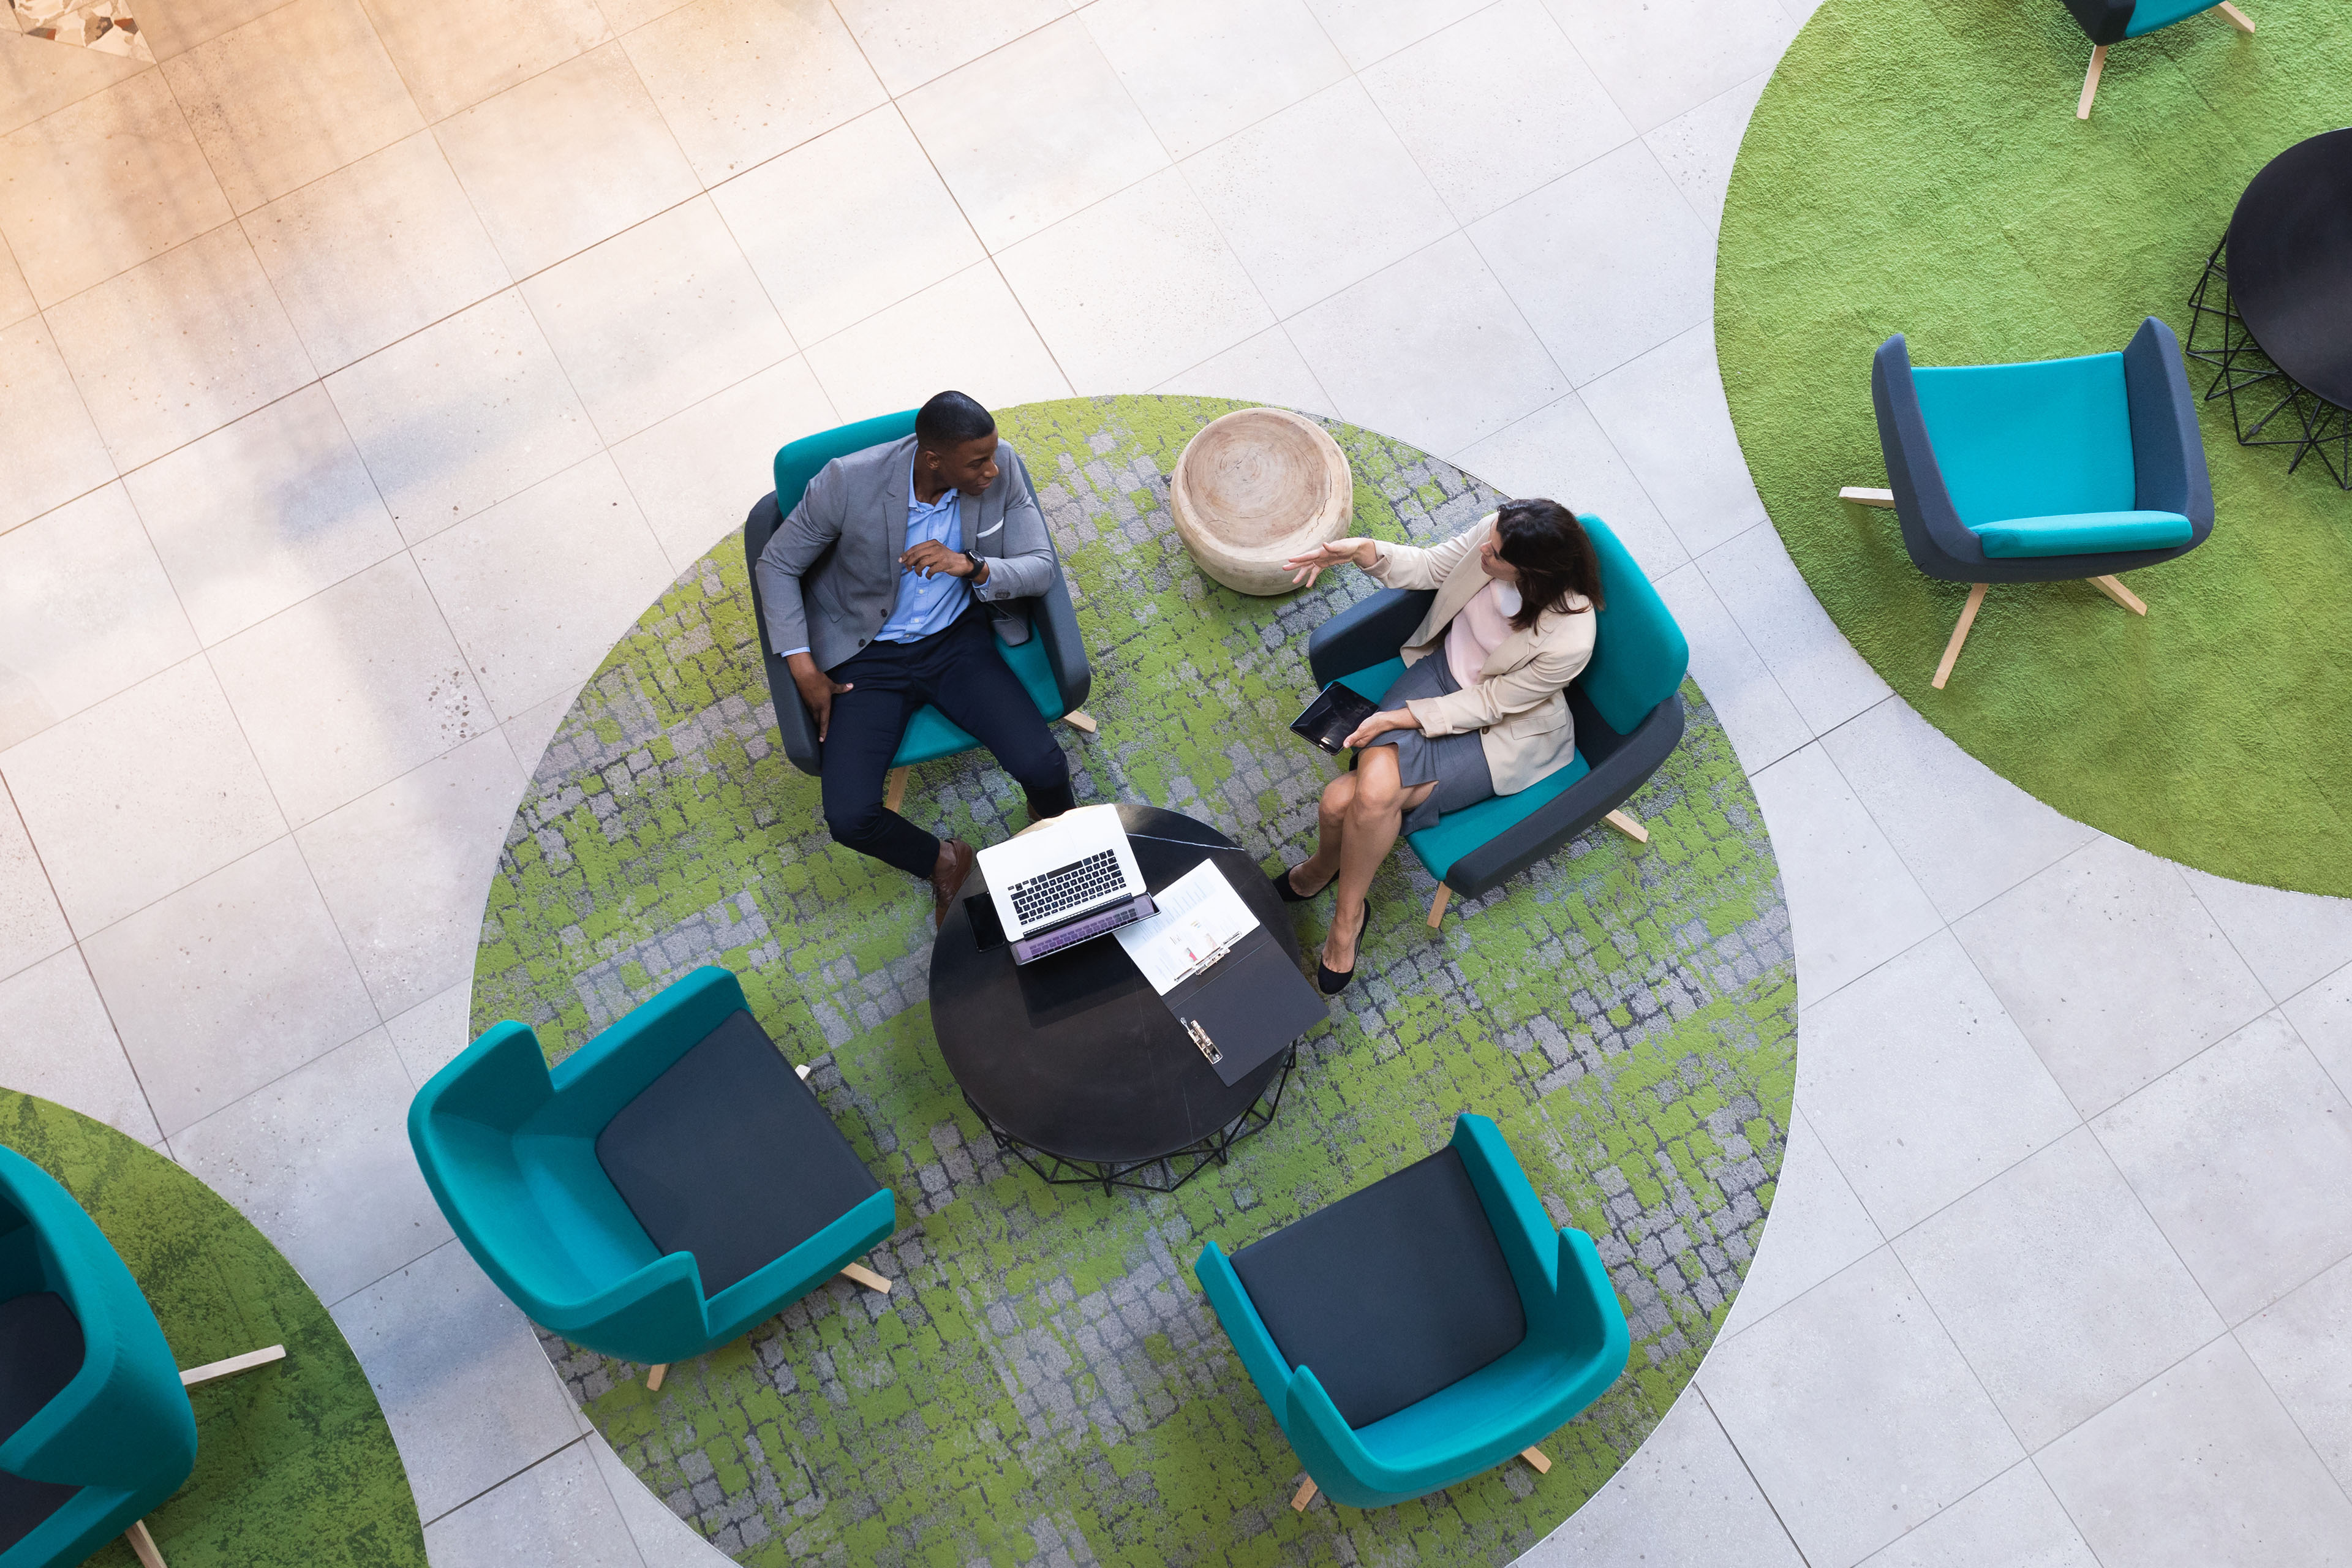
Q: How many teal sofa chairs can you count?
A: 7